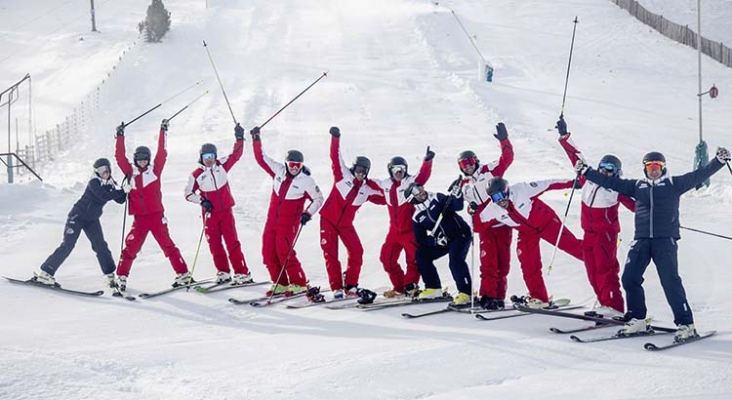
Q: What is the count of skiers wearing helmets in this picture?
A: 11